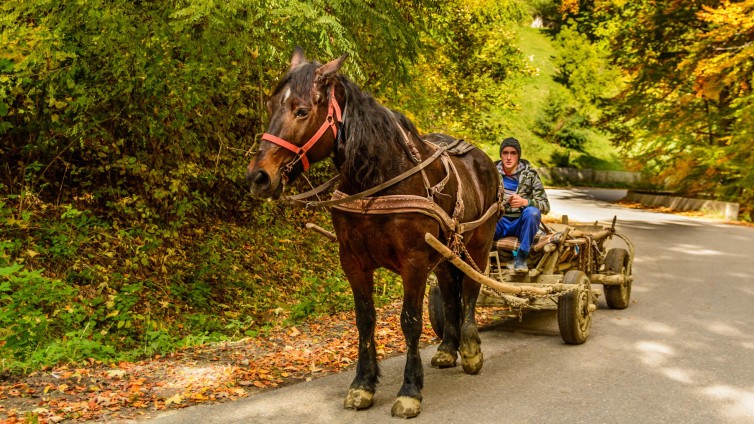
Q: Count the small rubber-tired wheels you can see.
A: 3